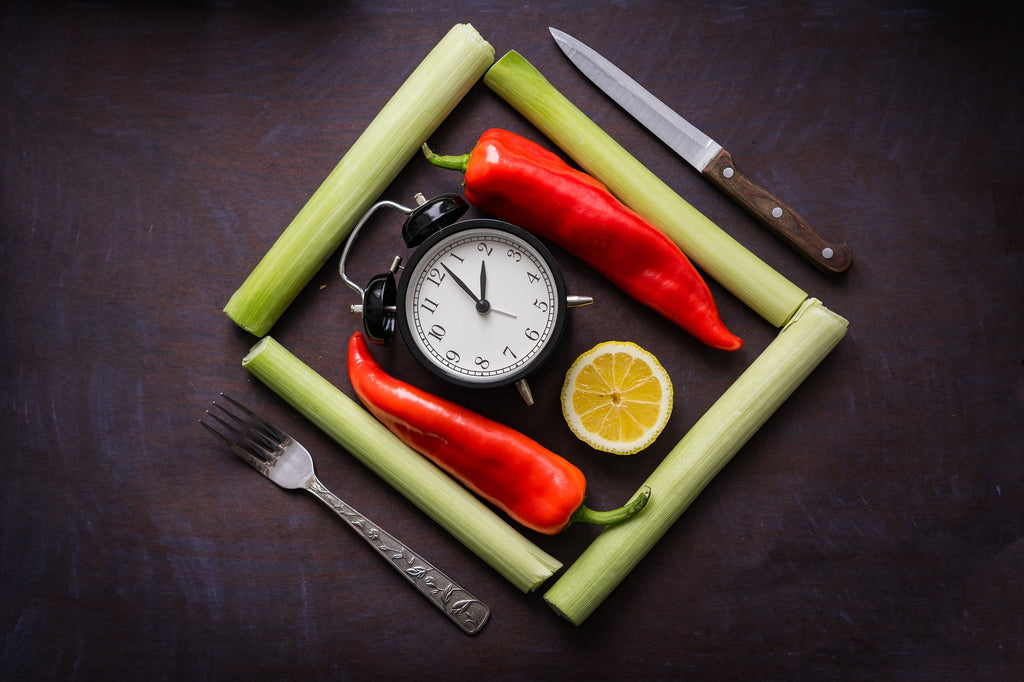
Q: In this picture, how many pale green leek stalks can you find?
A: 4